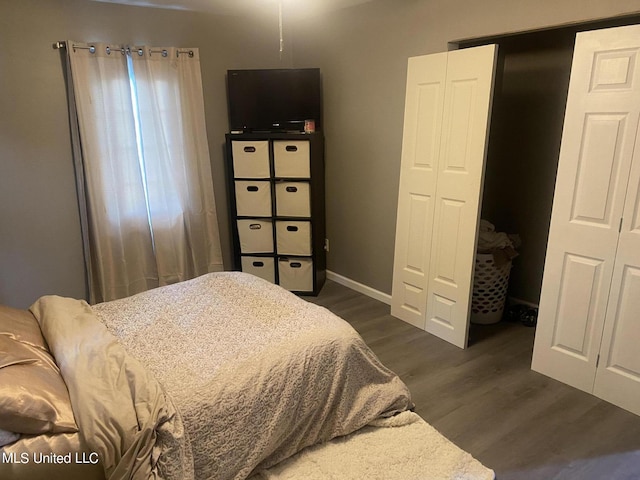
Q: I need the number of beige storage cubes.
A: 8